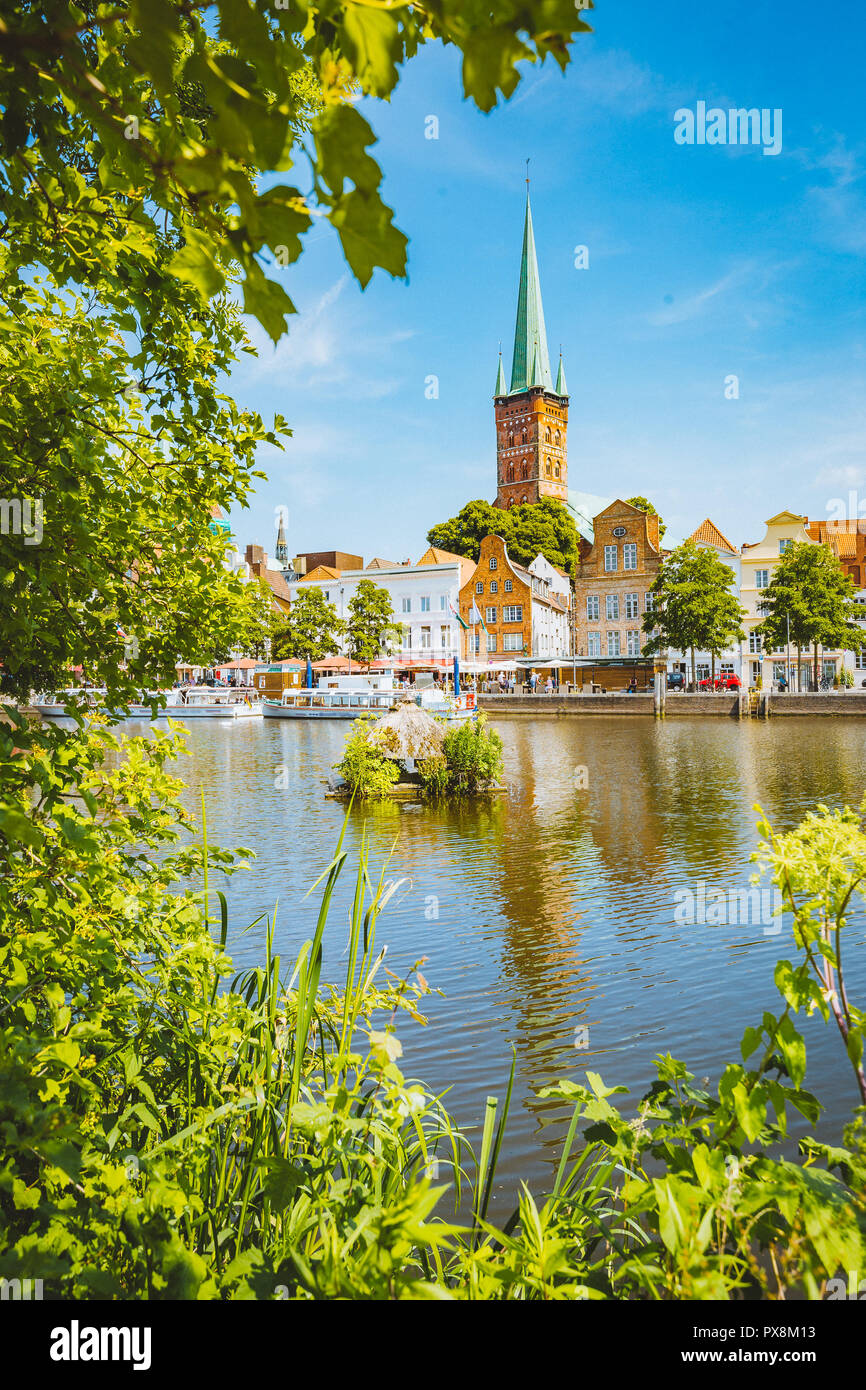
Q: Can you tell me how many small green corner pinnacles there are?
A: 3